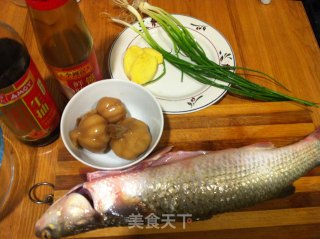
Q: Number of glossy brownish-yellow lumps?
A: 3